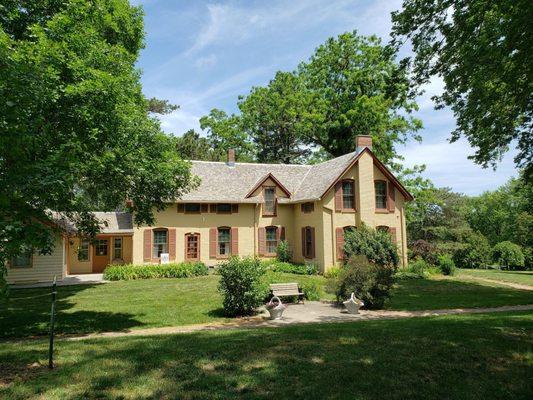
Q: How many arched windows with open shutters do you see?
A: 8